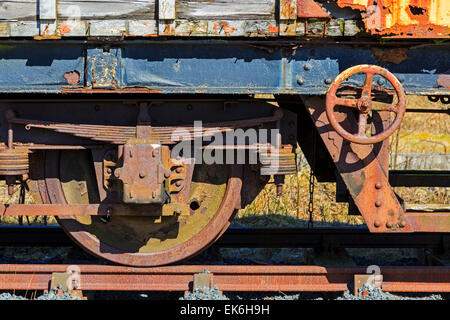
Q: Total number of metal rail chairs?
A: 3